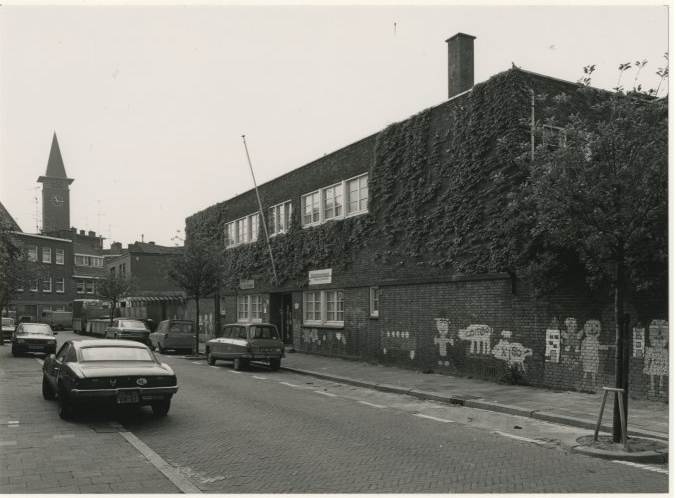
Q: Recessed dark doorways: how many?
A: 1